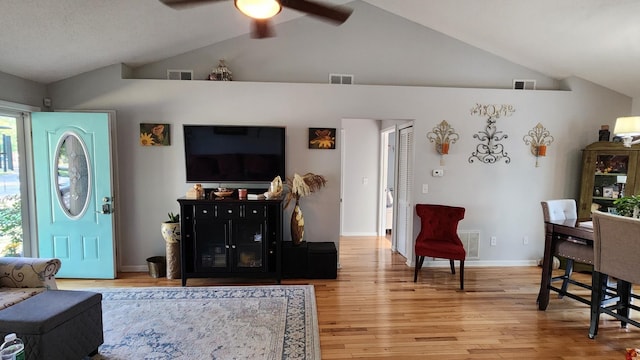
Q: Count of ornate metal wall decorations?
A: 3